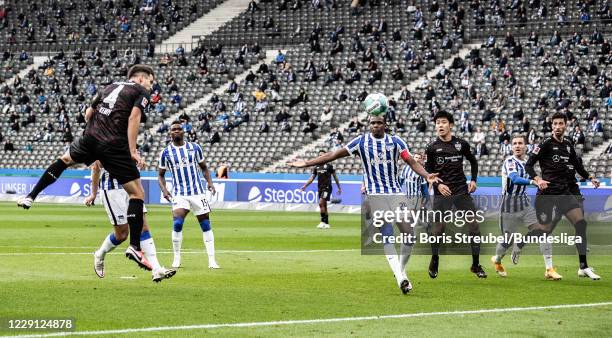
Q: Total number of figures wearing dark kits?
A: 4